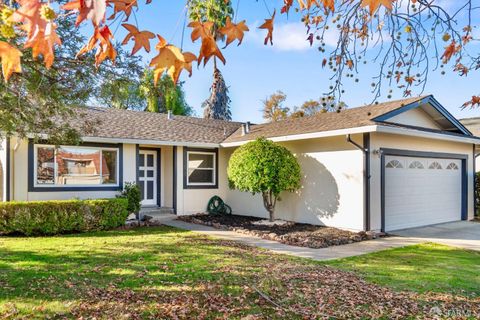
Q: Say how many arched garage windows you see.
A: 4